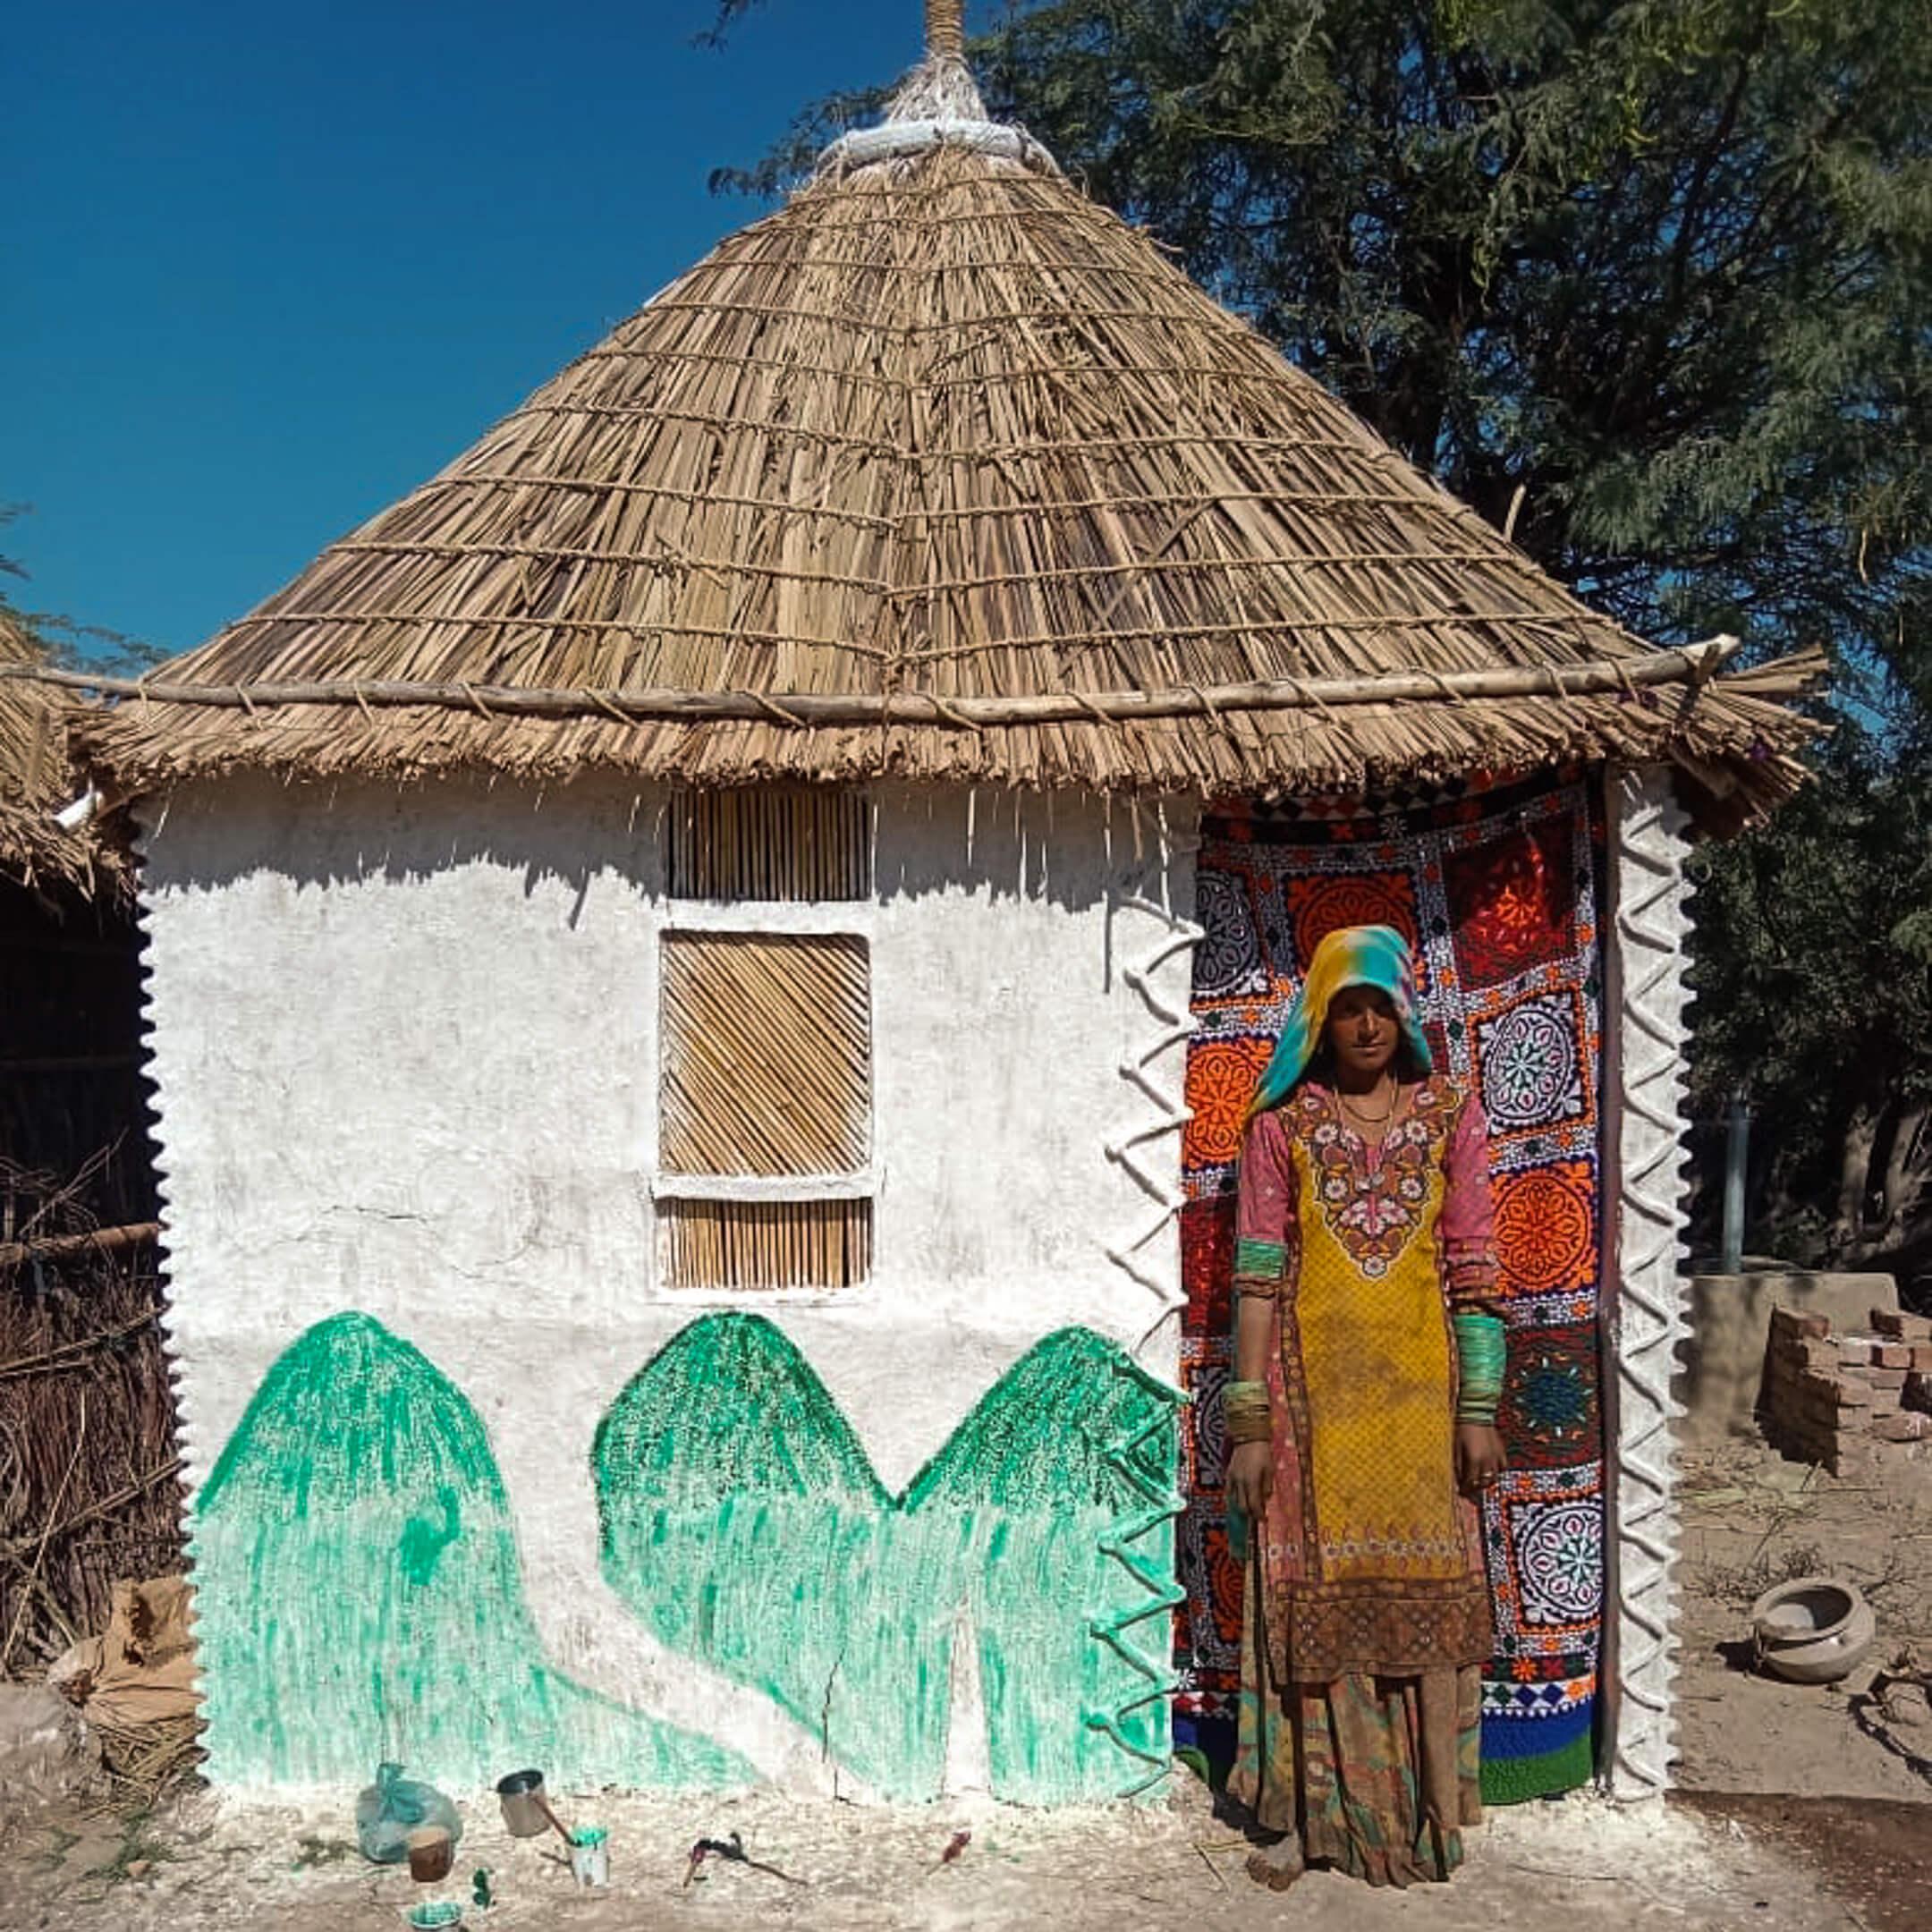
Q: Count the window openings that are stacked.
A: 3